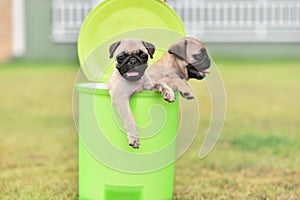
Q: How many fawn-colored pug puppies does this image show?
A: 2